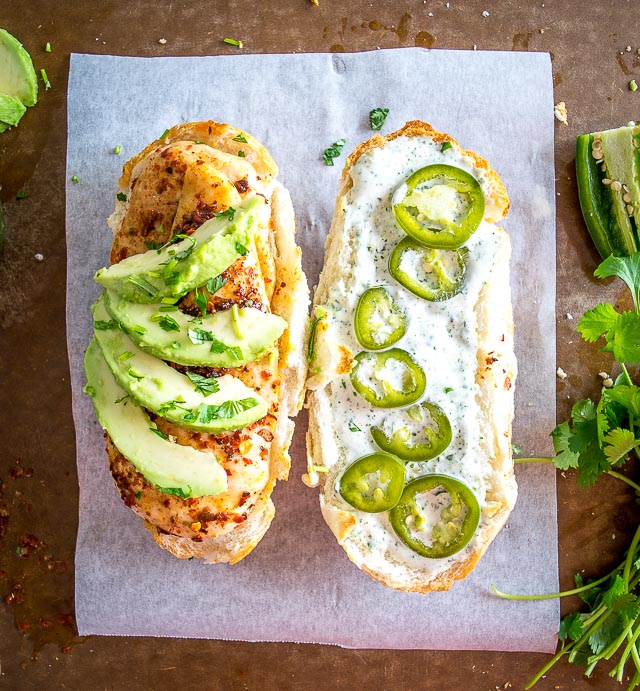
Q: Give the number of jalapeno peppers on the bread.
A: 7